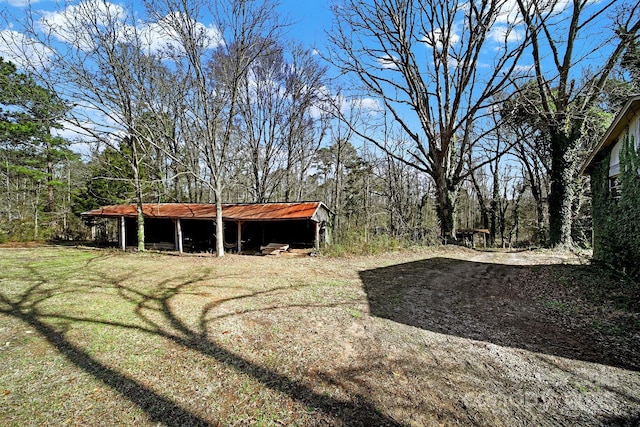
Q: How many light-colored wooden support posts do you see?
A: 4